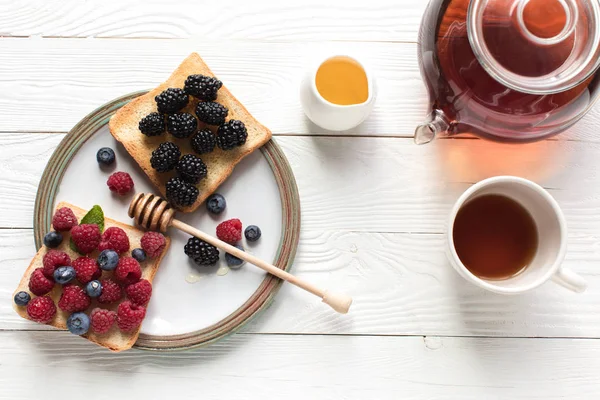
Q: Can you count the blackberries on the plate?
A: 11